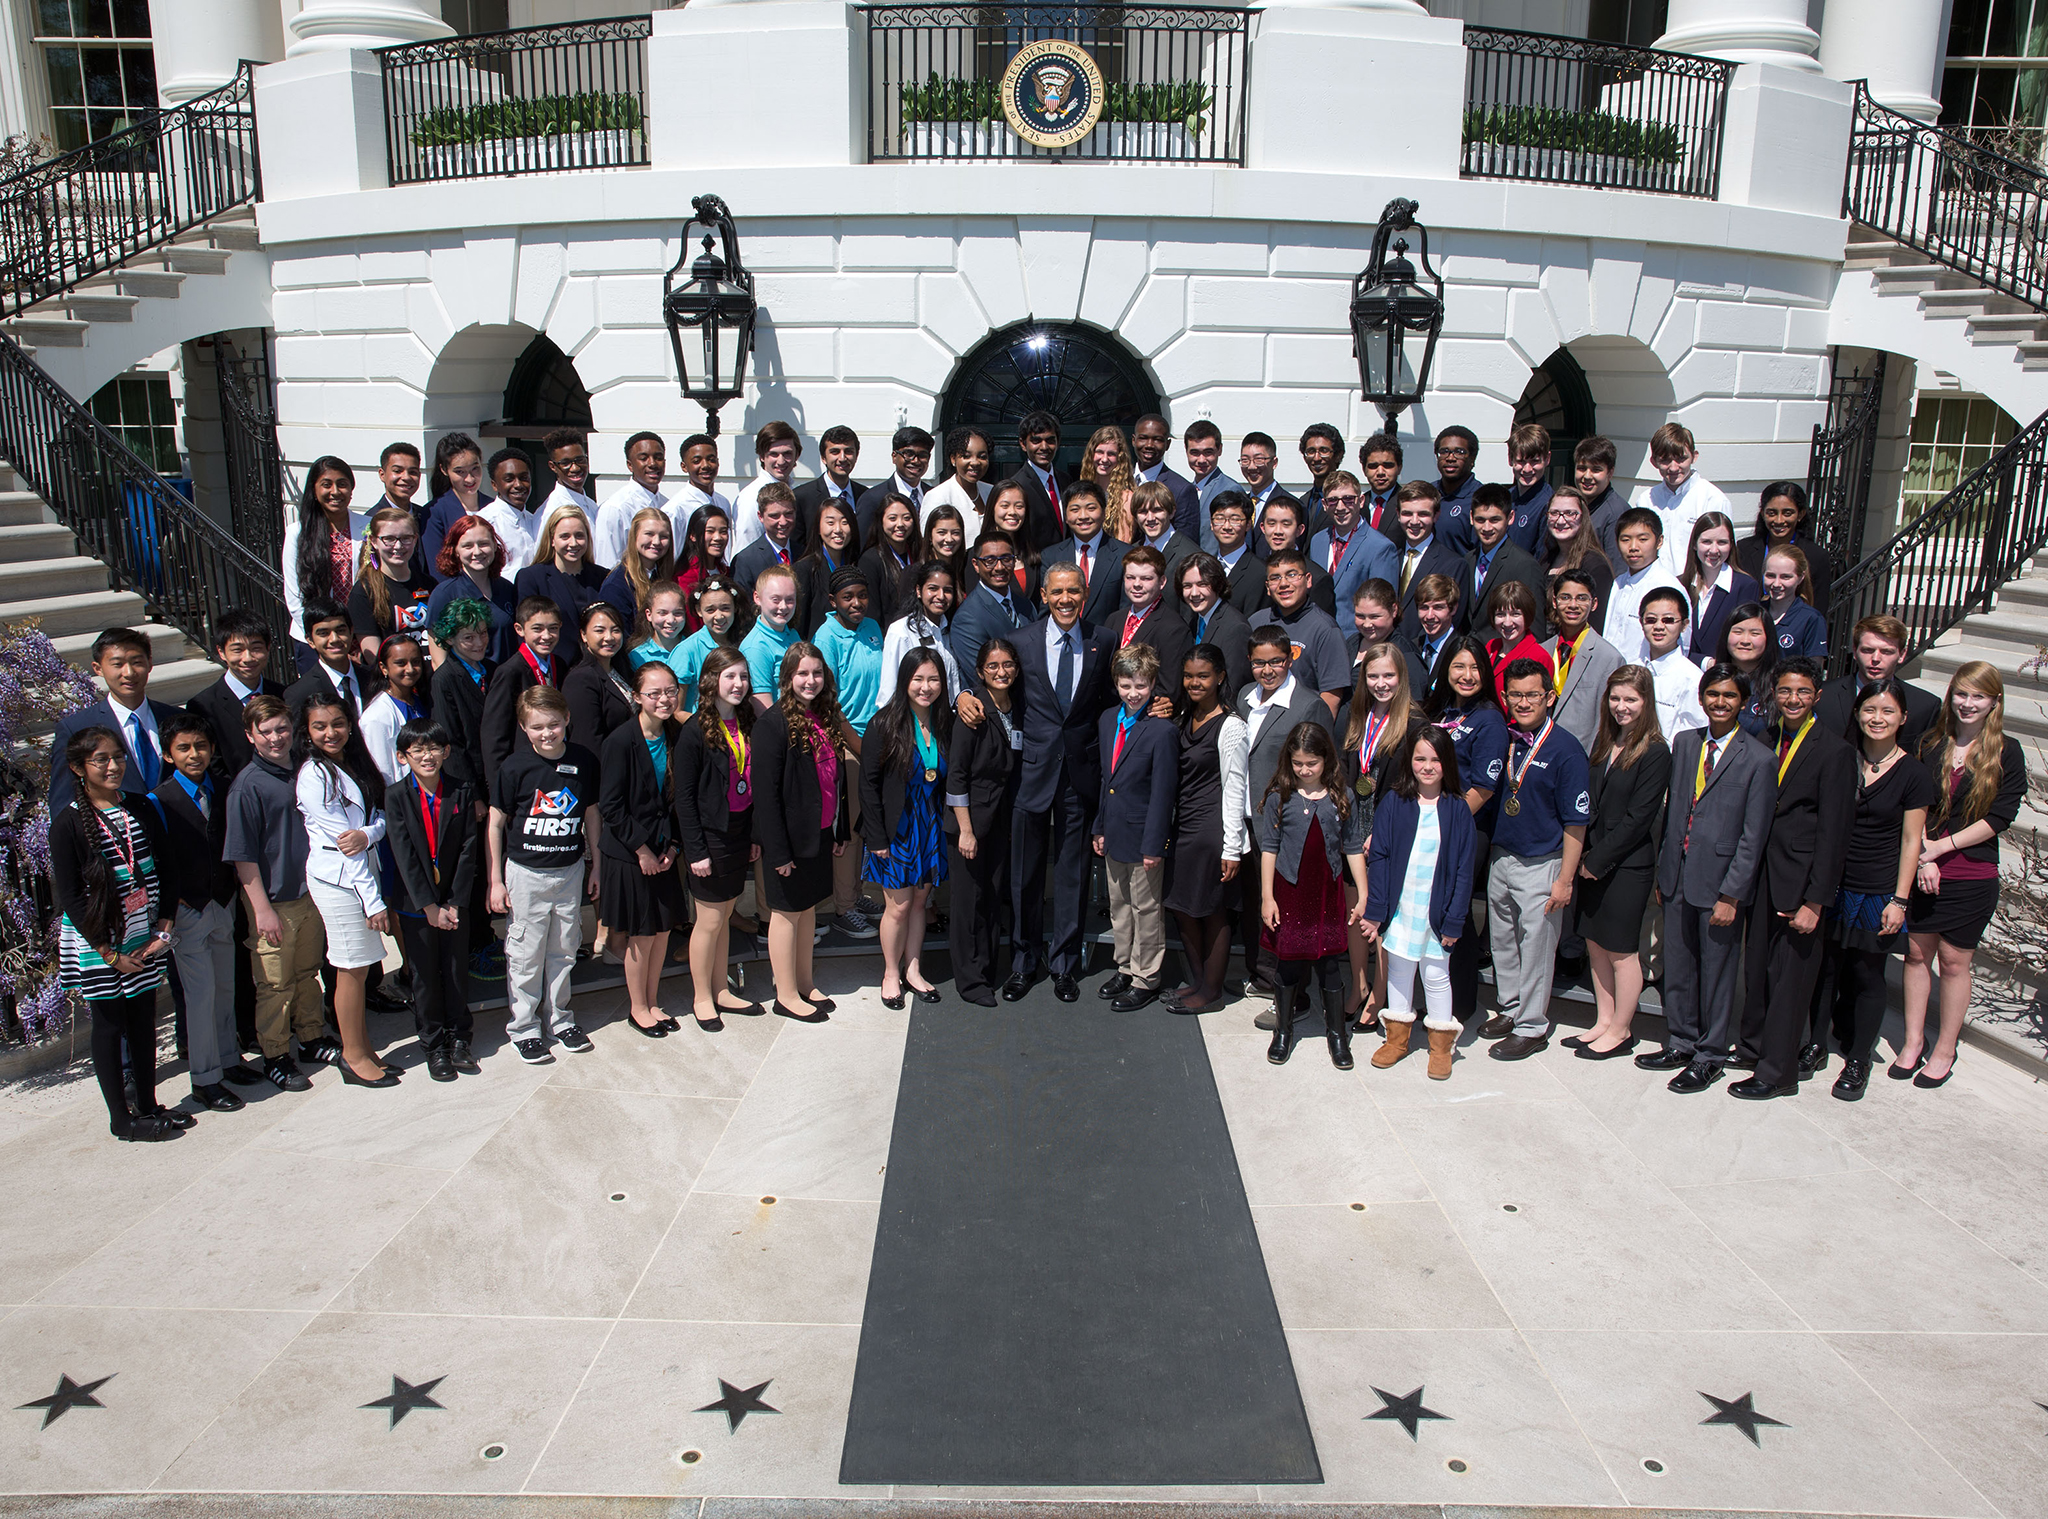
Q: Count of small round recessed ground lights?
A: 8